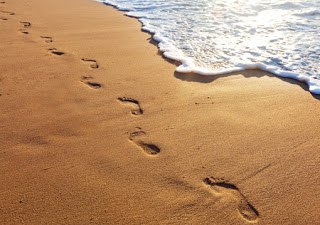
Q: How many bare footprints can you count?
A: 12